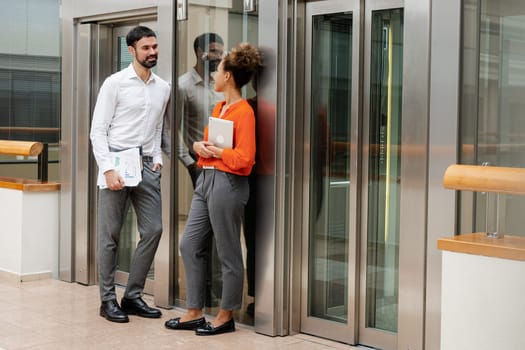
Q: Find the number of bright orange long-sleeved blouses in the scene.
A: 1